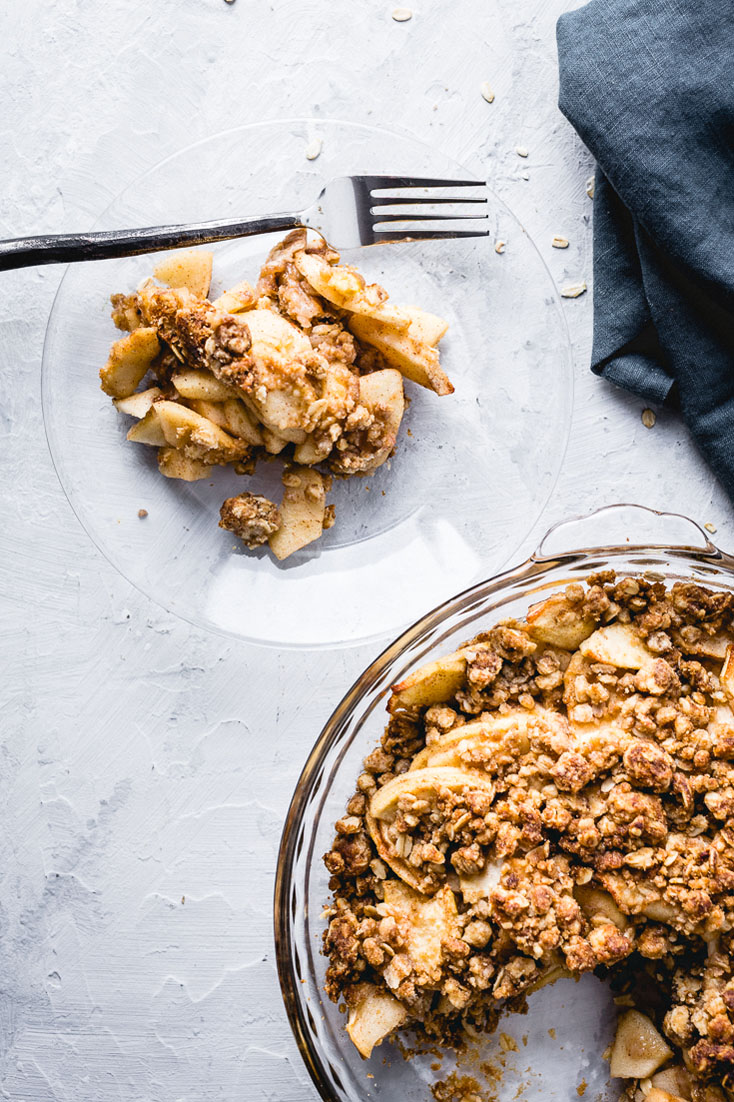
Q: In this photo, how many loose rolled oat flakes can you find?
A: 11